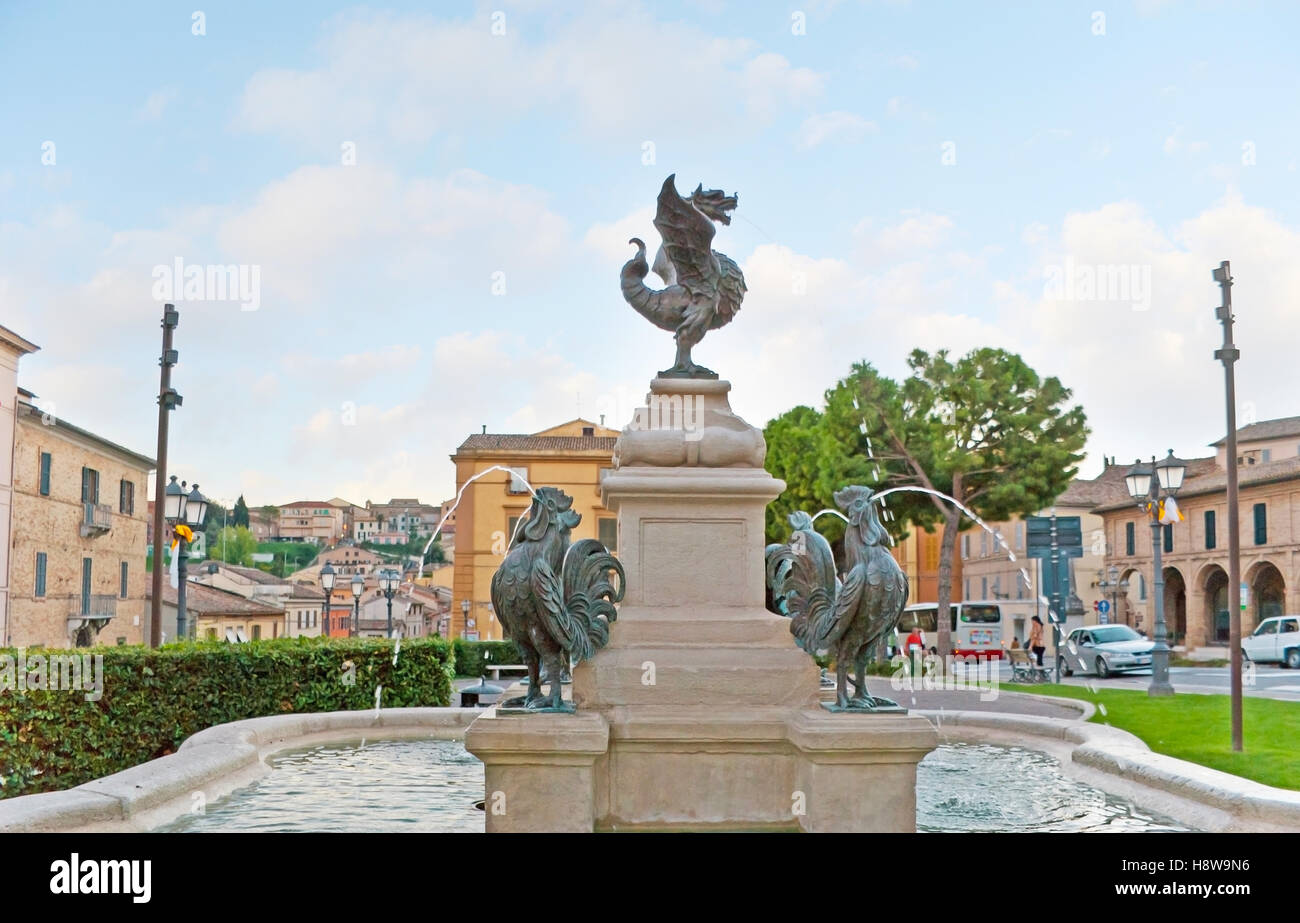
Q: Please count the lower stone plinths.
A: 2